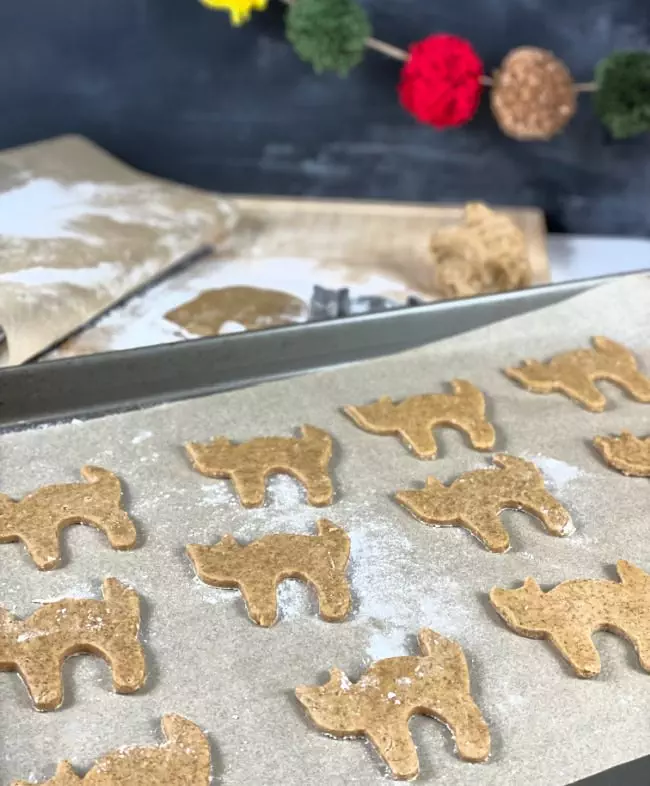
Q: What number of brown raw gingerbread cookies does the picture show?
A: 11